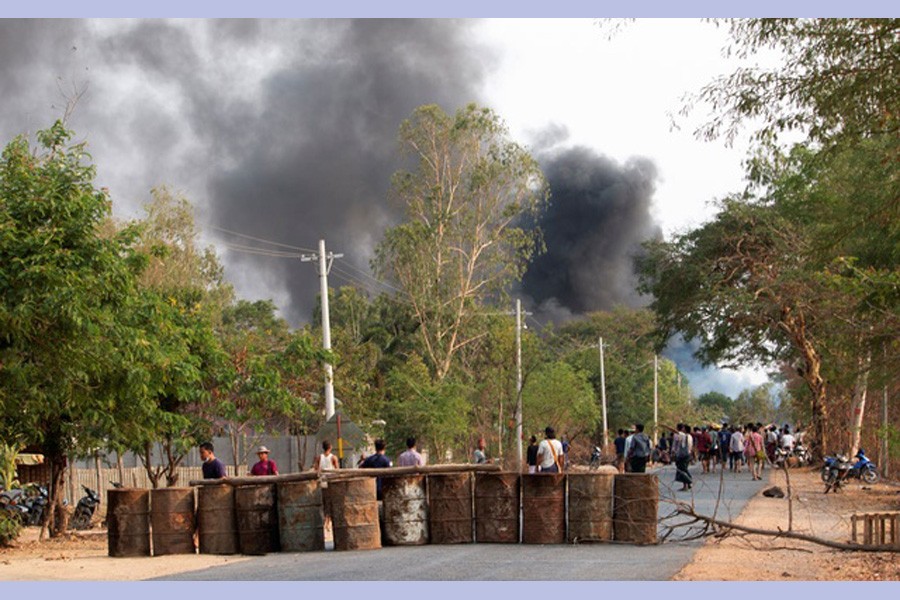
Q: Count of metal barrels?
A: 12